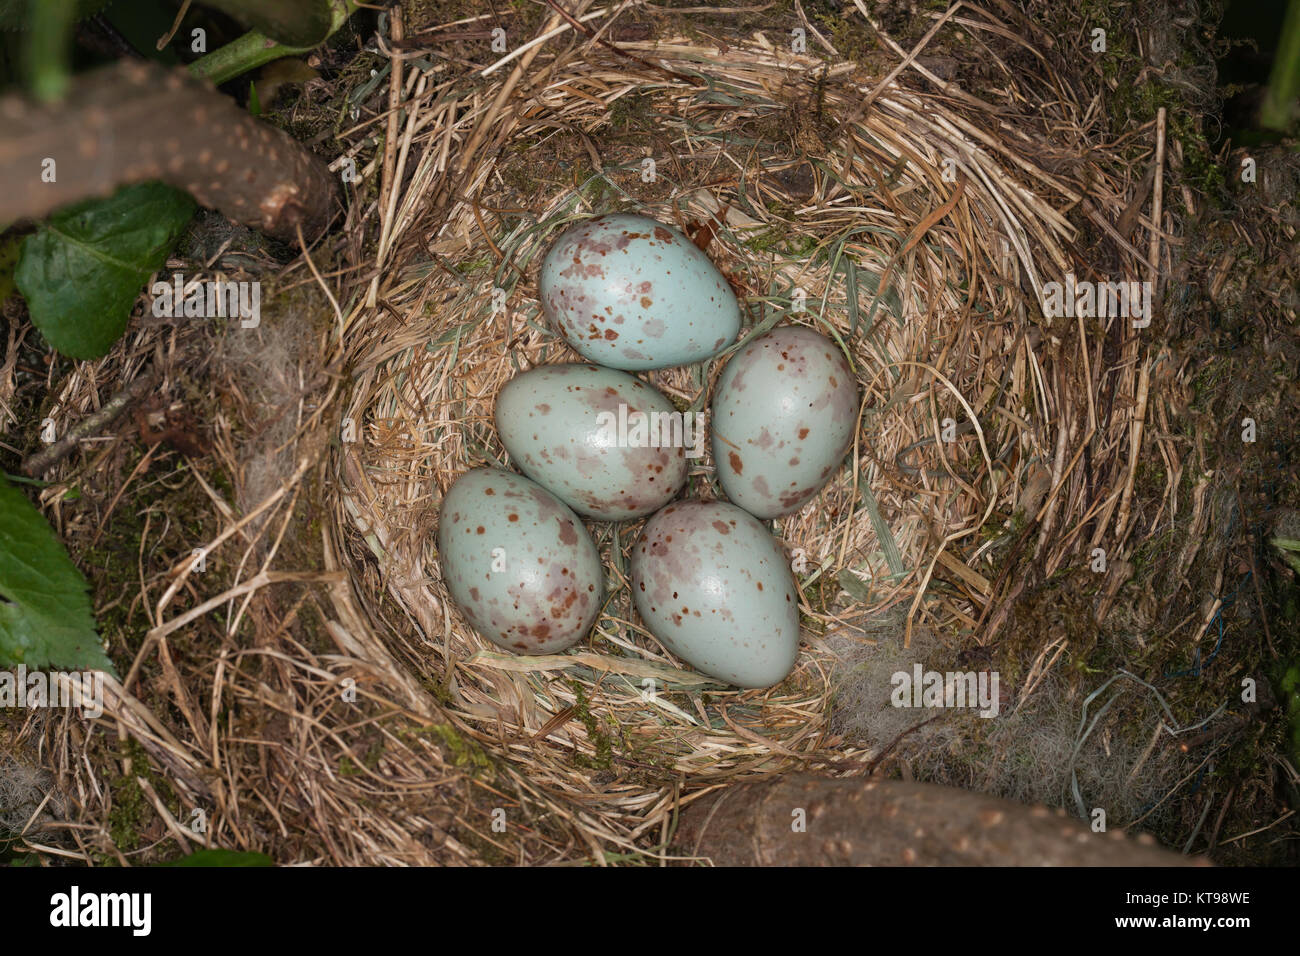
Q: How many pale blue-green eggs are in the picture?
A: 5